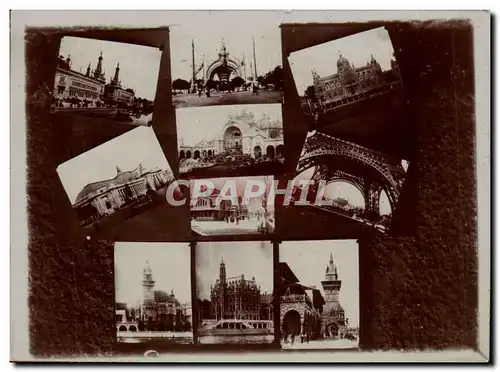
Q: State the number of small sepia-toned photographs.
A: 10